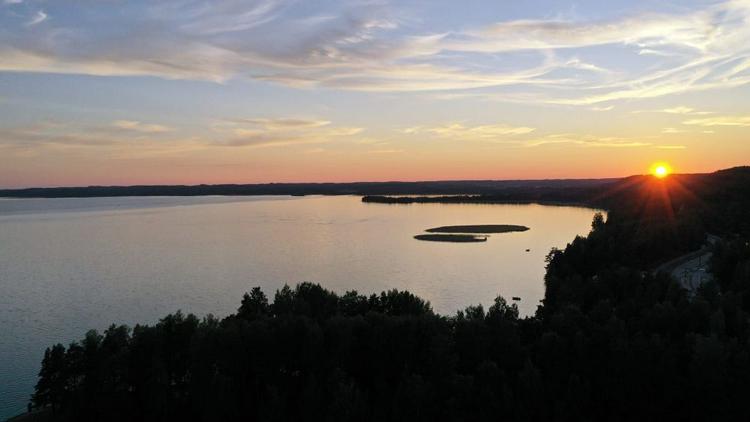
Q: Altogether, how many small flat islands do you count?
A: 2